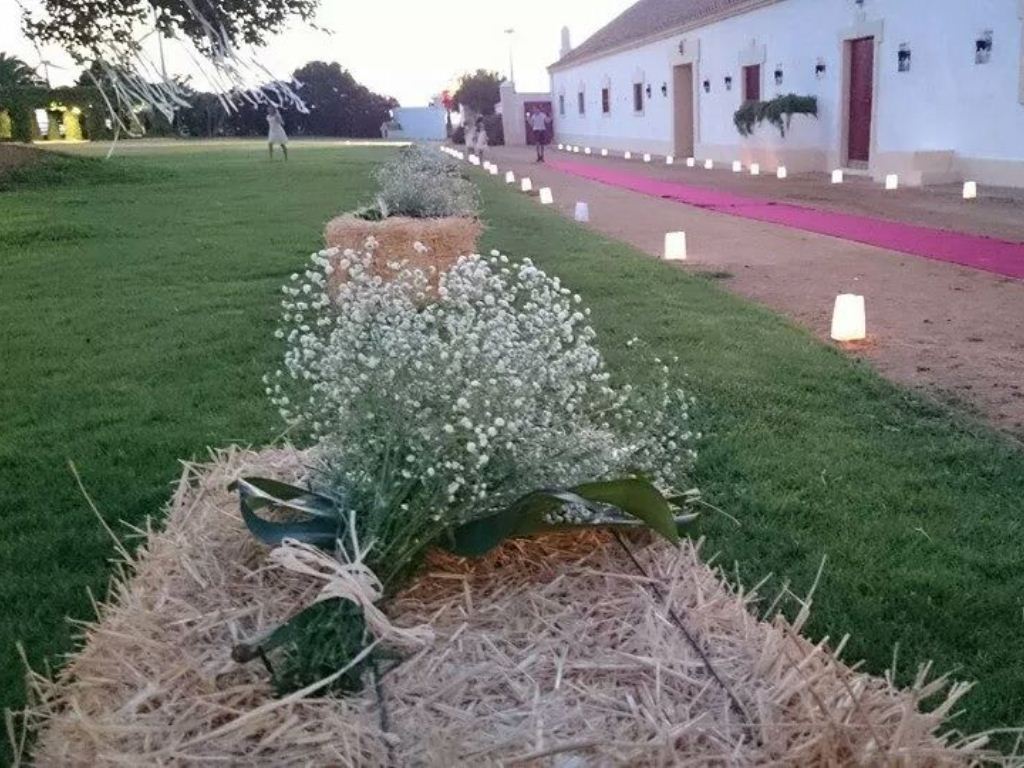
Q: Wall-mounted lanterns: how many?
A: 8